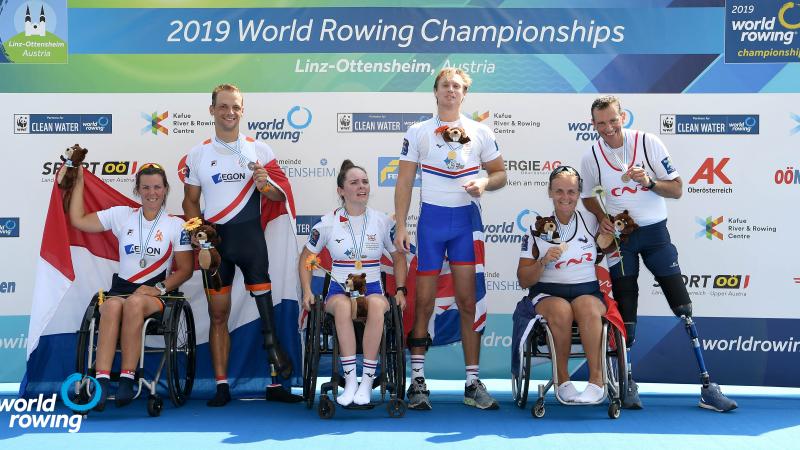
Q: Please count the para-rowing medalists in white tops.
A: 6